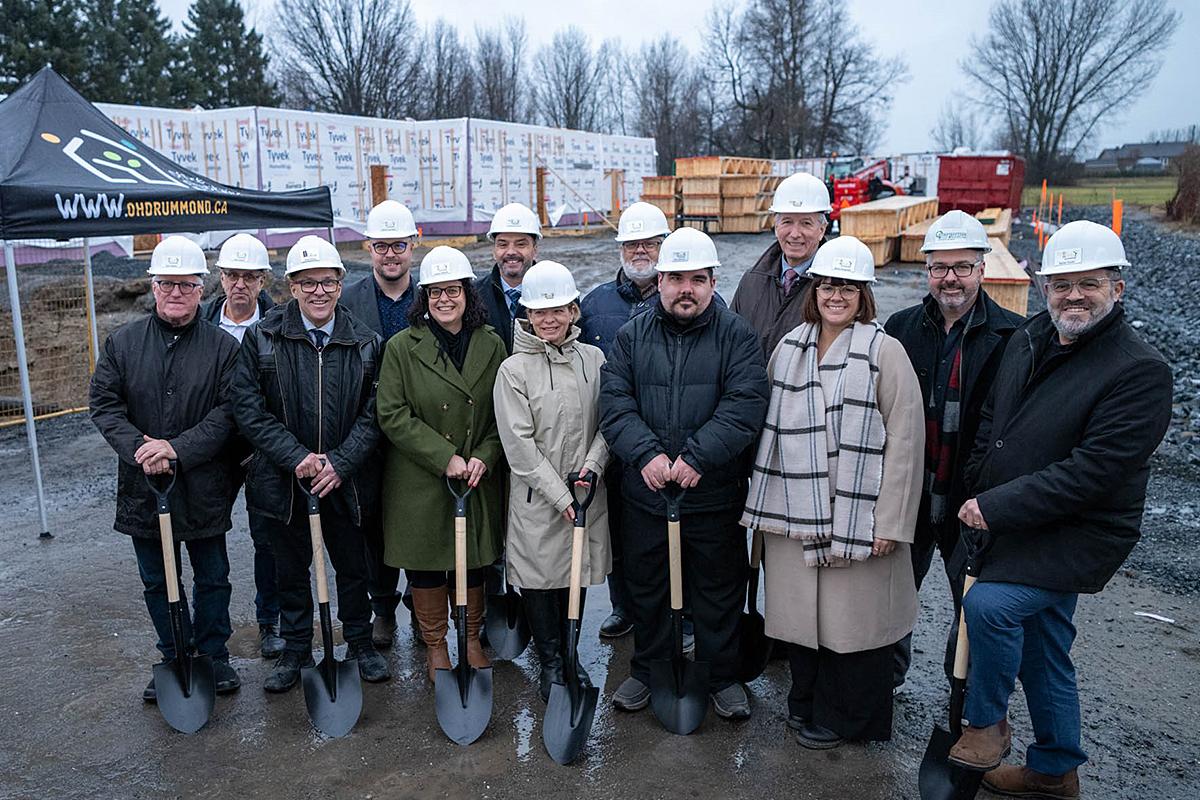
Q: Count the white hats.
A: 13